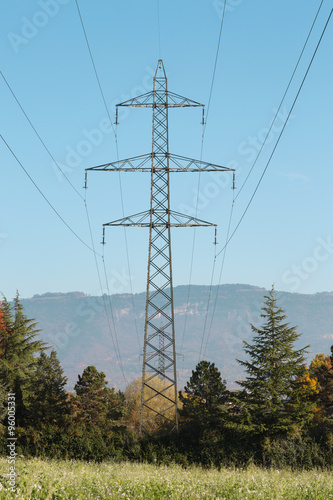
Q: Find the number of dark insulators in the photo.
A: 6